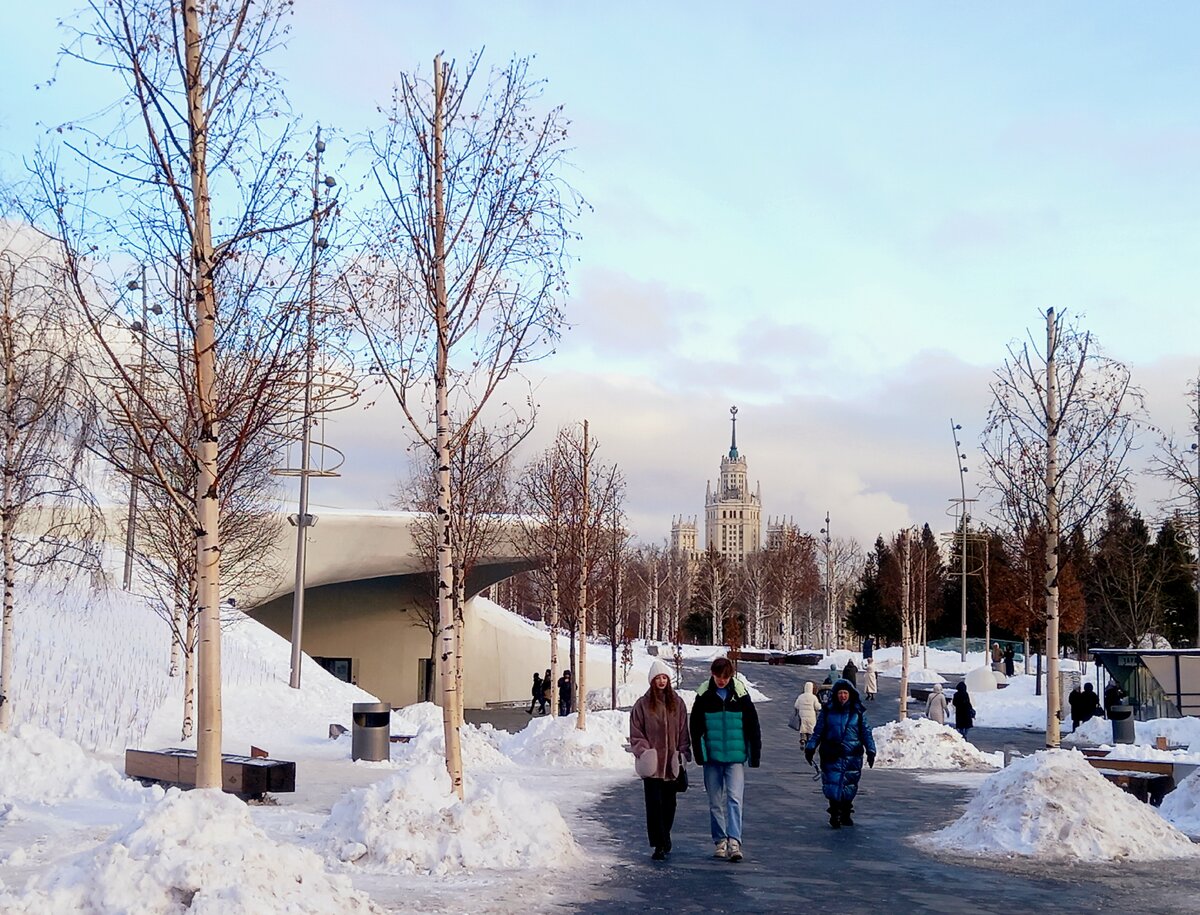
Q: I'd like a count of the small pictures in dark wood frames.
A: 0